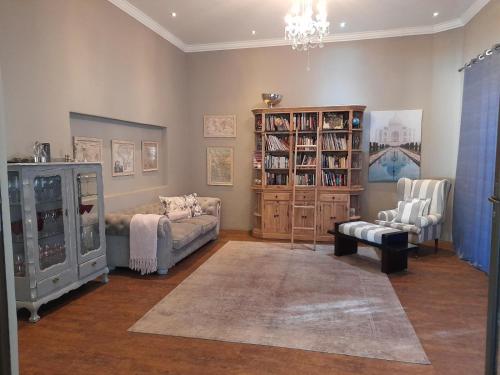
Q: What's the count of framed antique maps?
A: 5